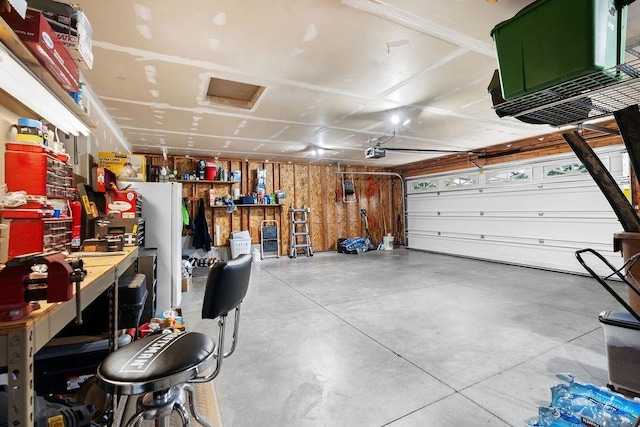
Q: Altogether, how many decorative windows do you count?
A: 4